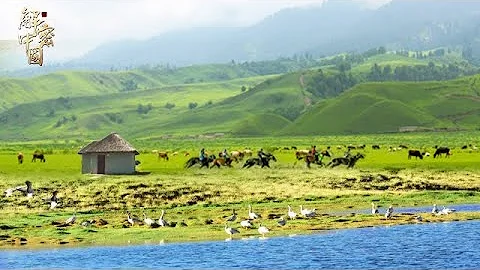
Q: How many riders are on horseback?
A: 5